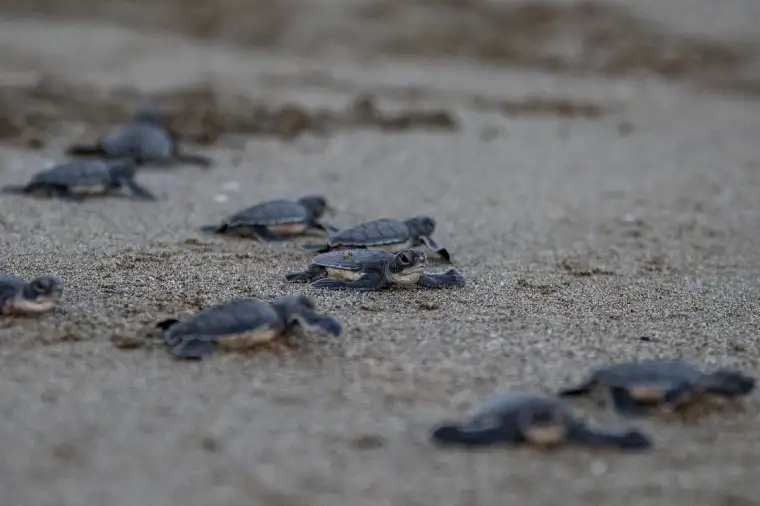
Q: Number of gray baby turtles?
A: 9